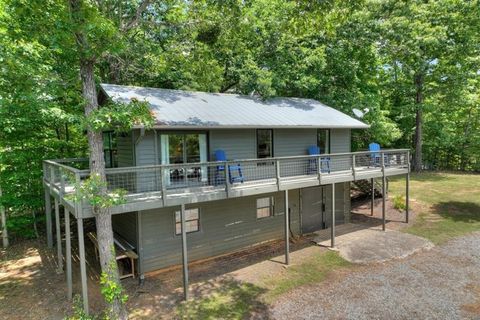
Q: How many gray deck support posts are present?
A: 10